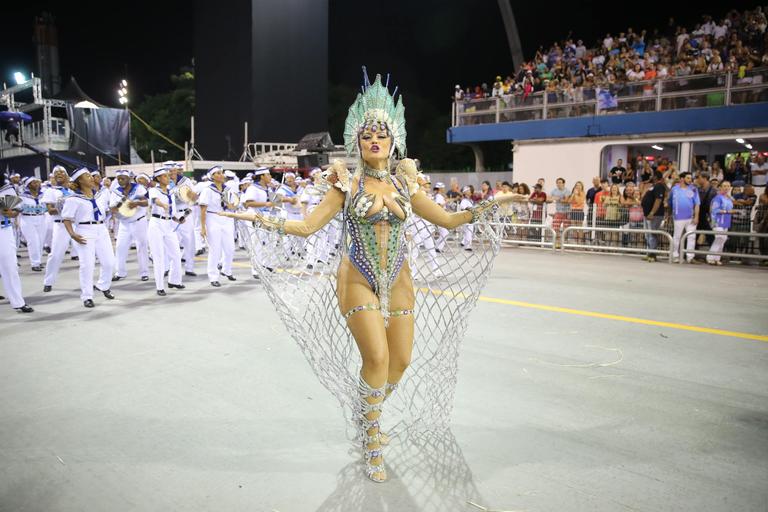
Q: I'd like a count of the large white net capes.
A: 1